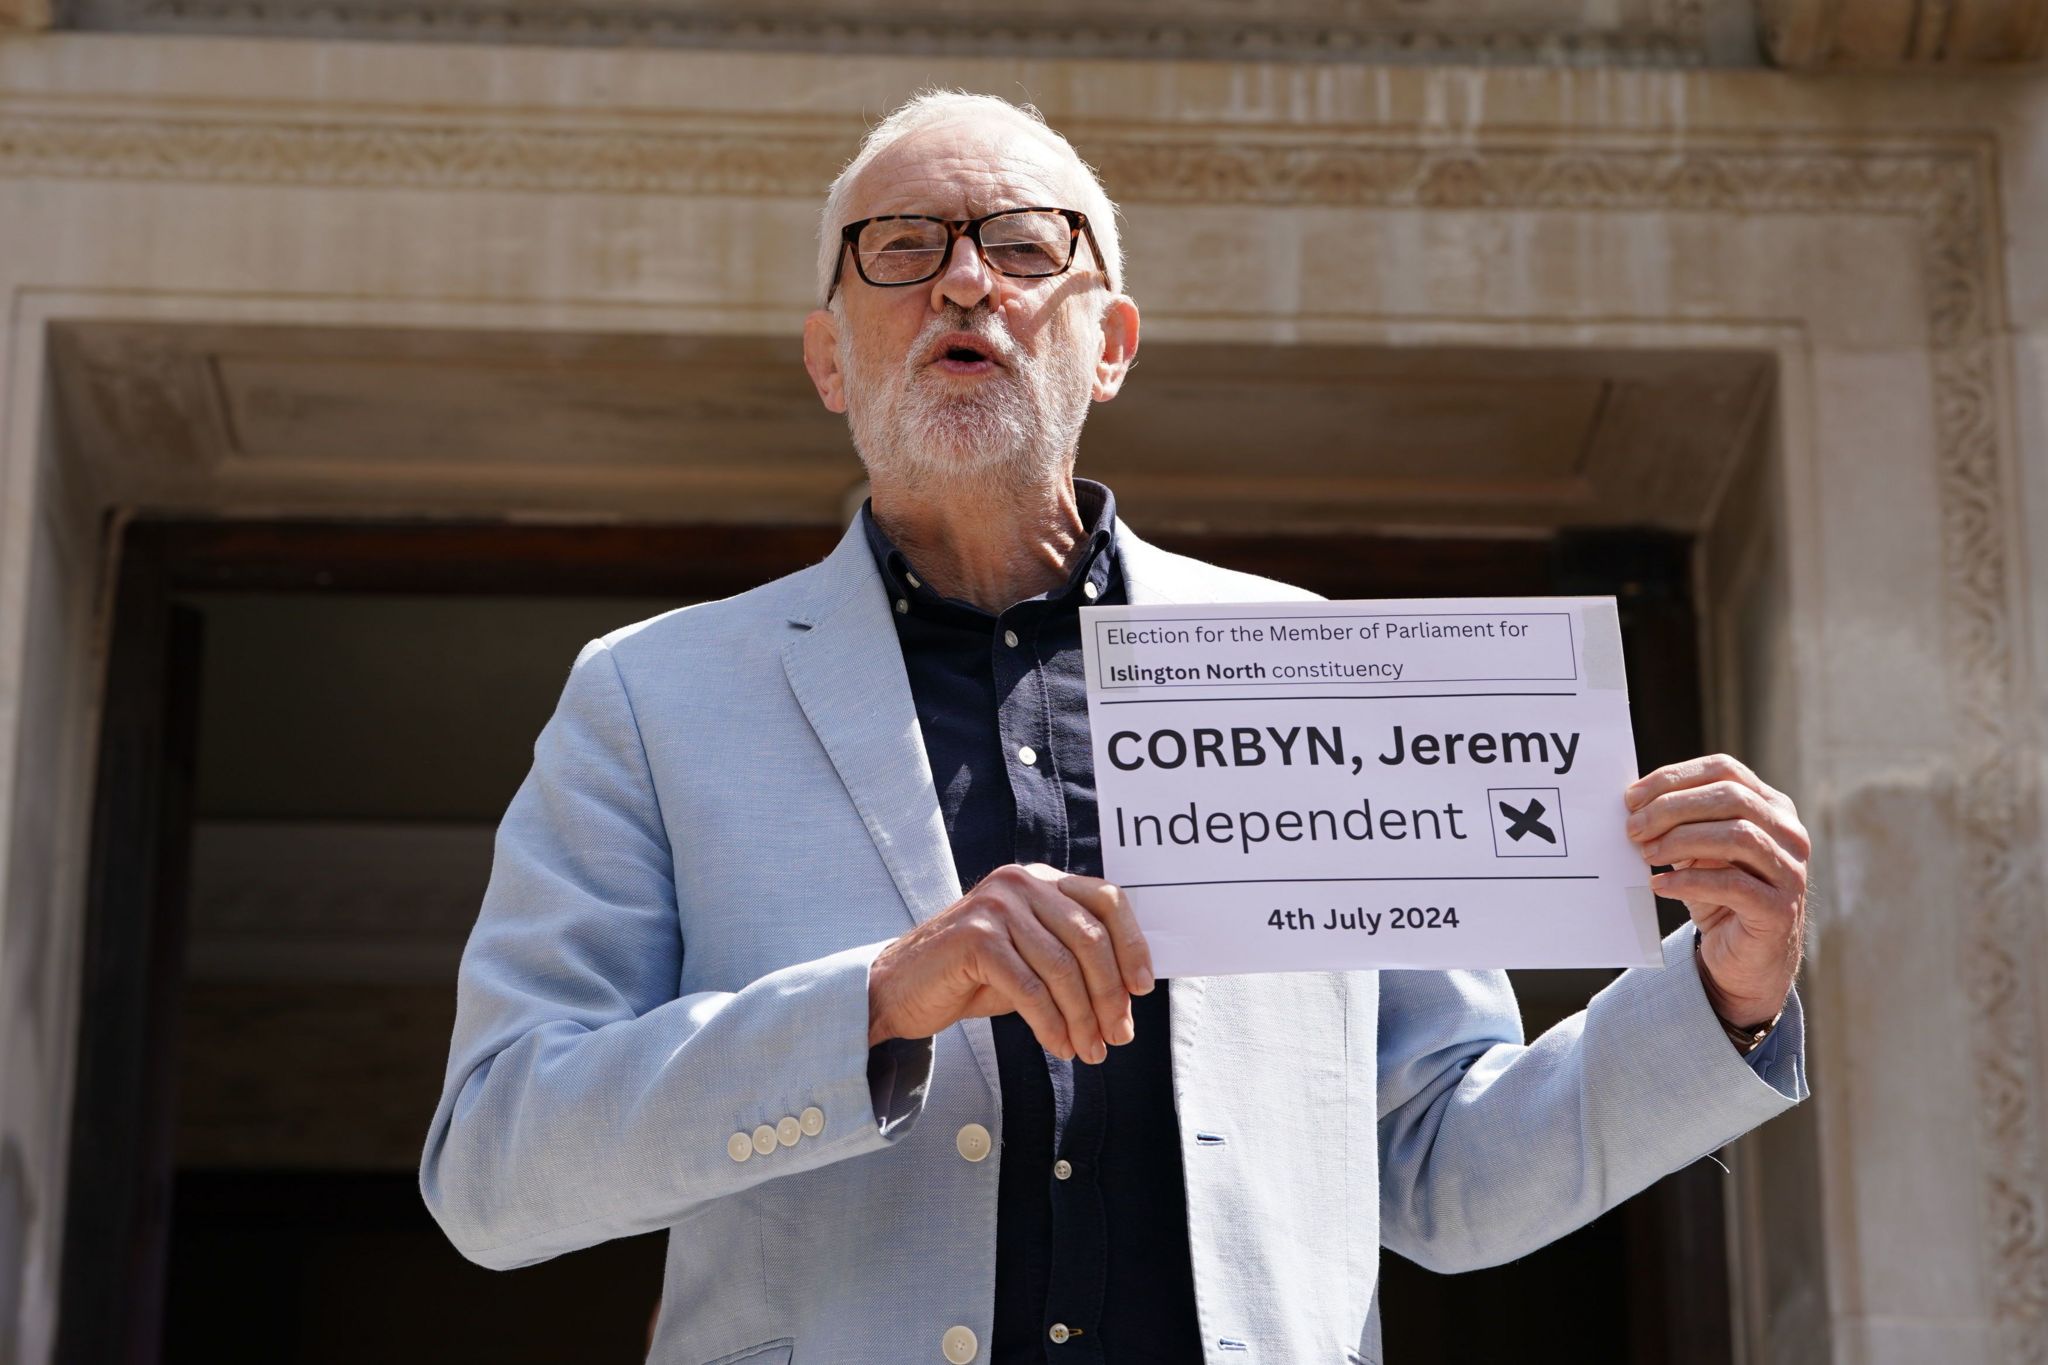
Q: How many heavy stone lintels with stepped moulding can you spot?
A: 1